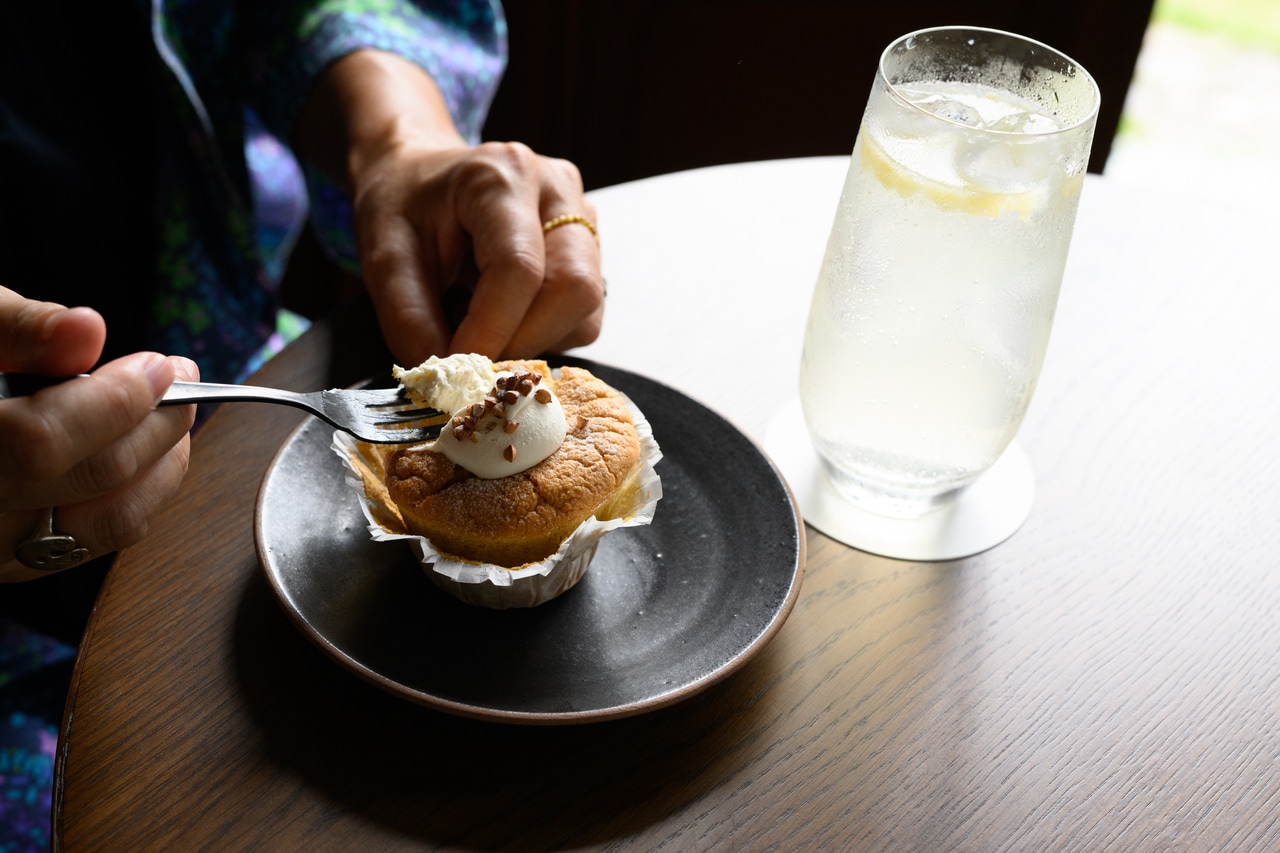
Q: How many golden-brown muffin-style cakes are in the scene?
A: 1